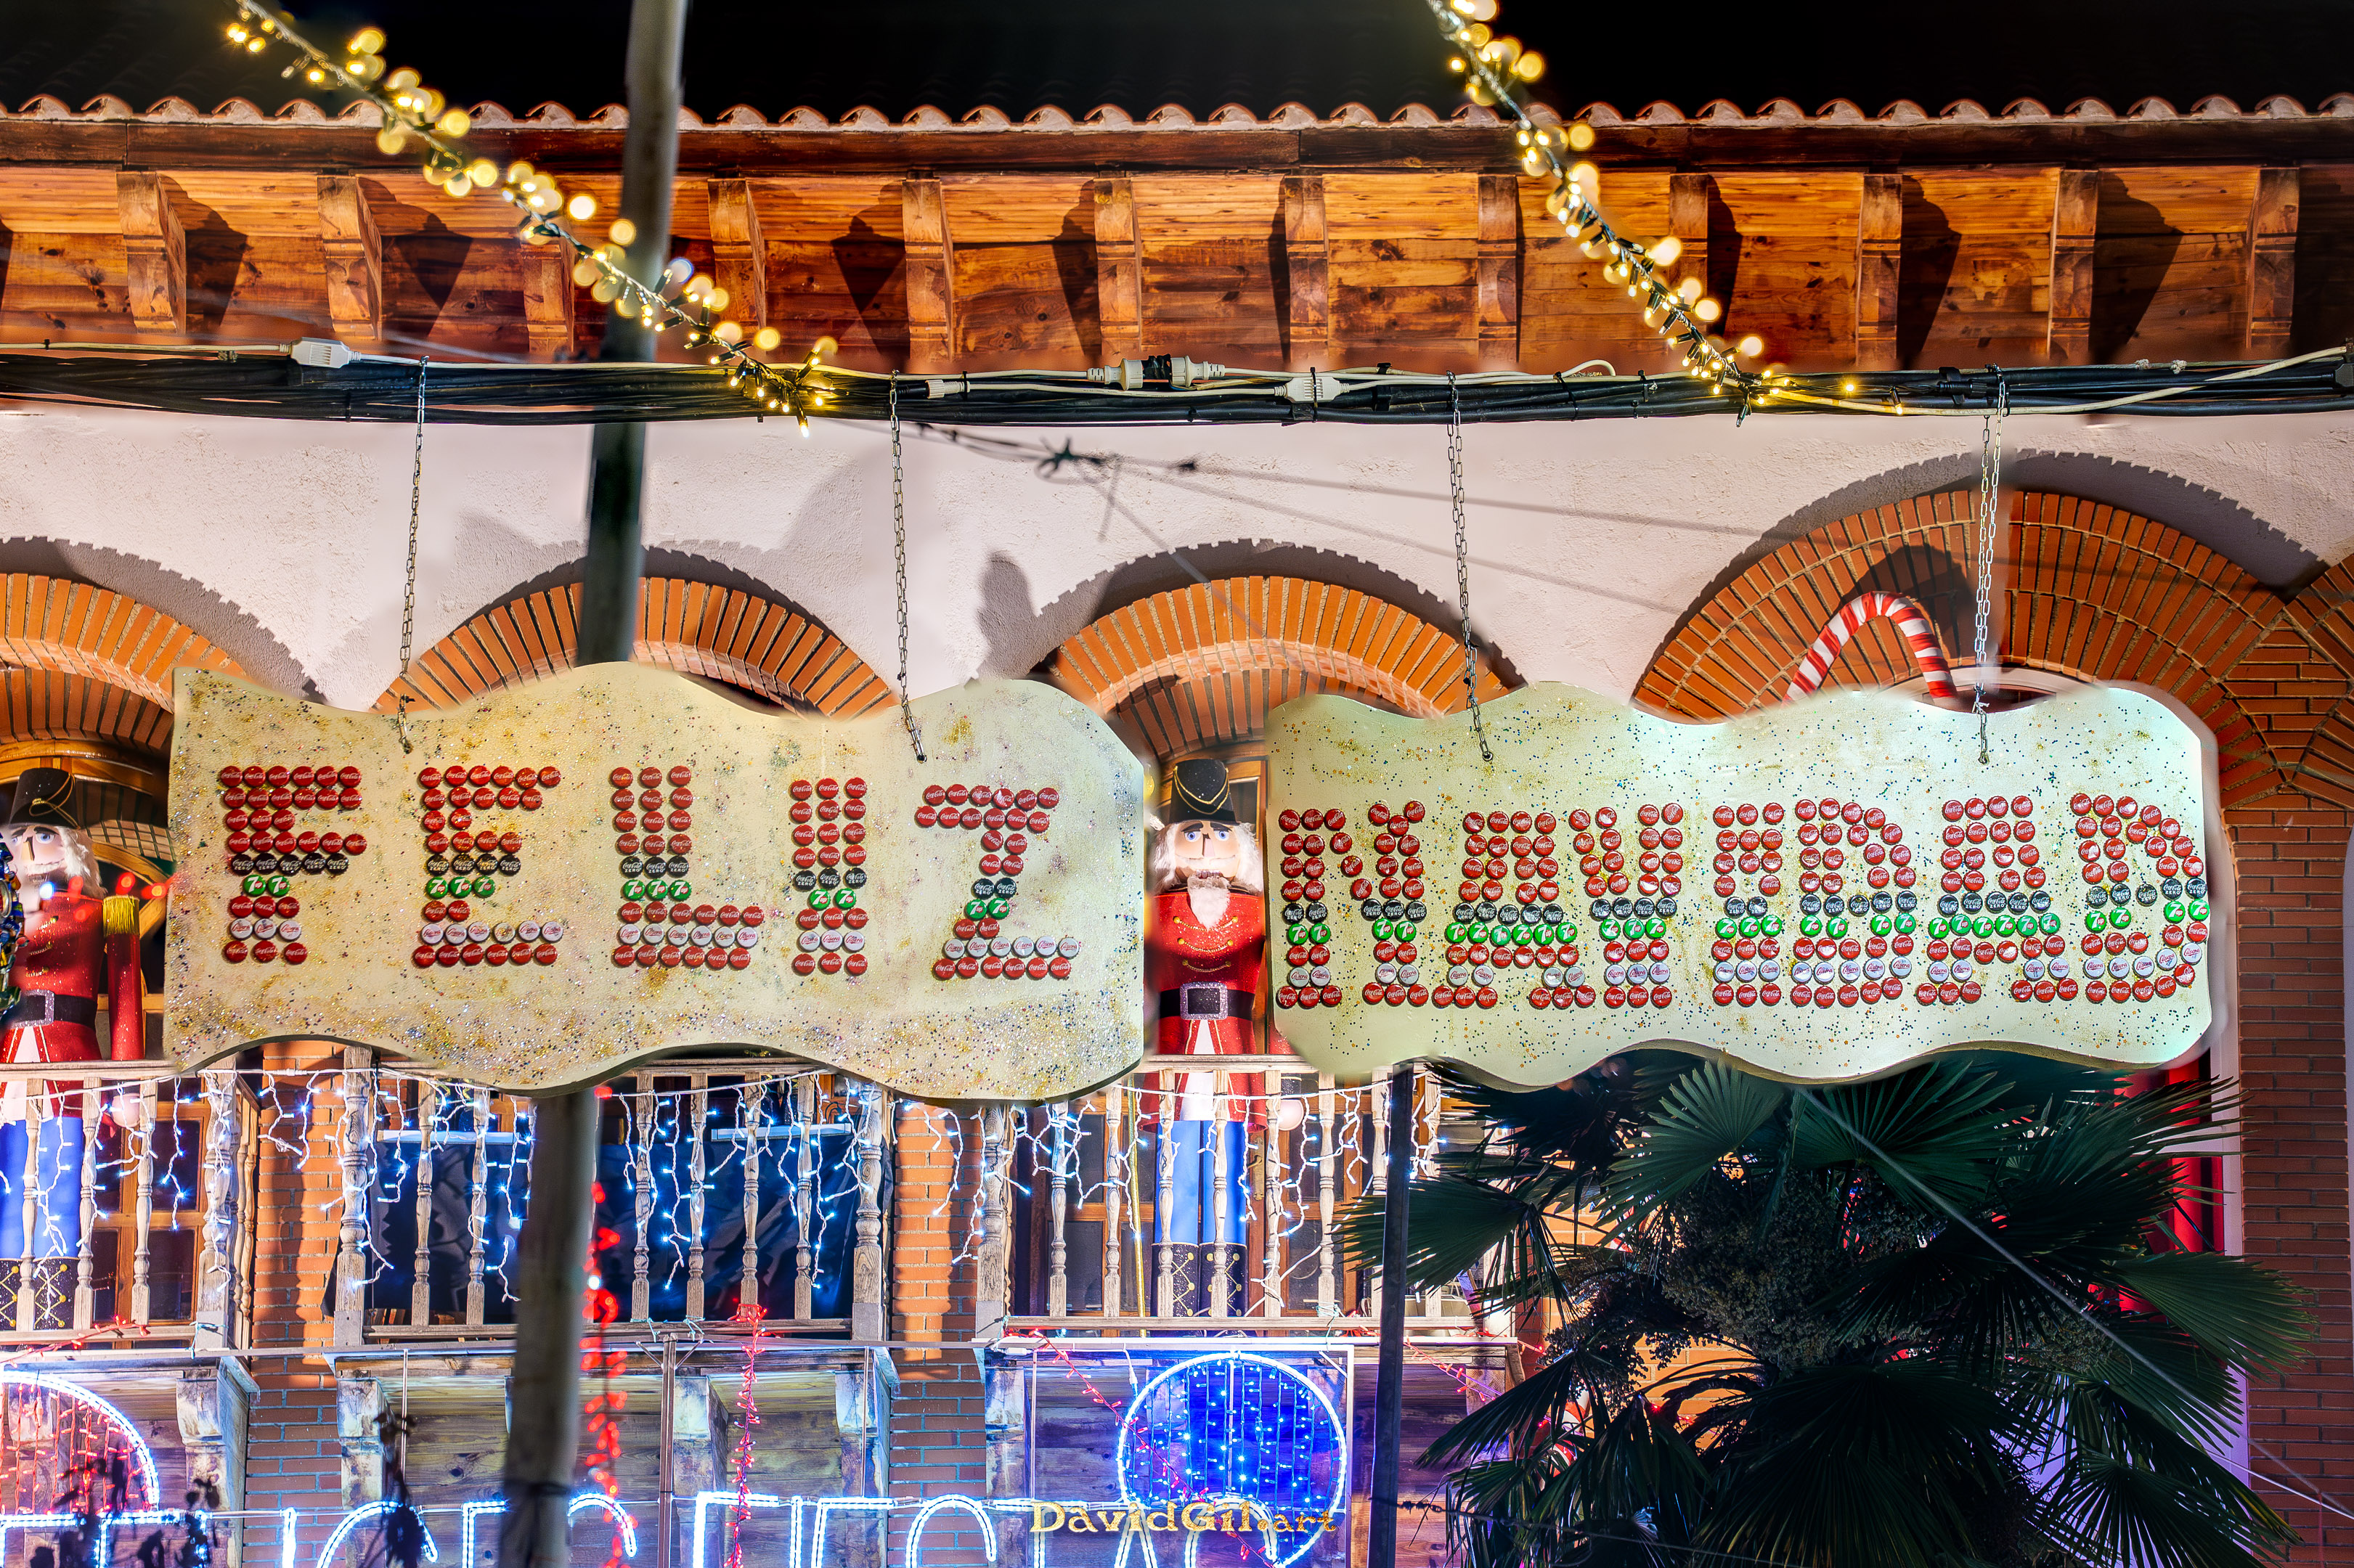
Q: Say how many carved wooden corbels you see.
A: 12